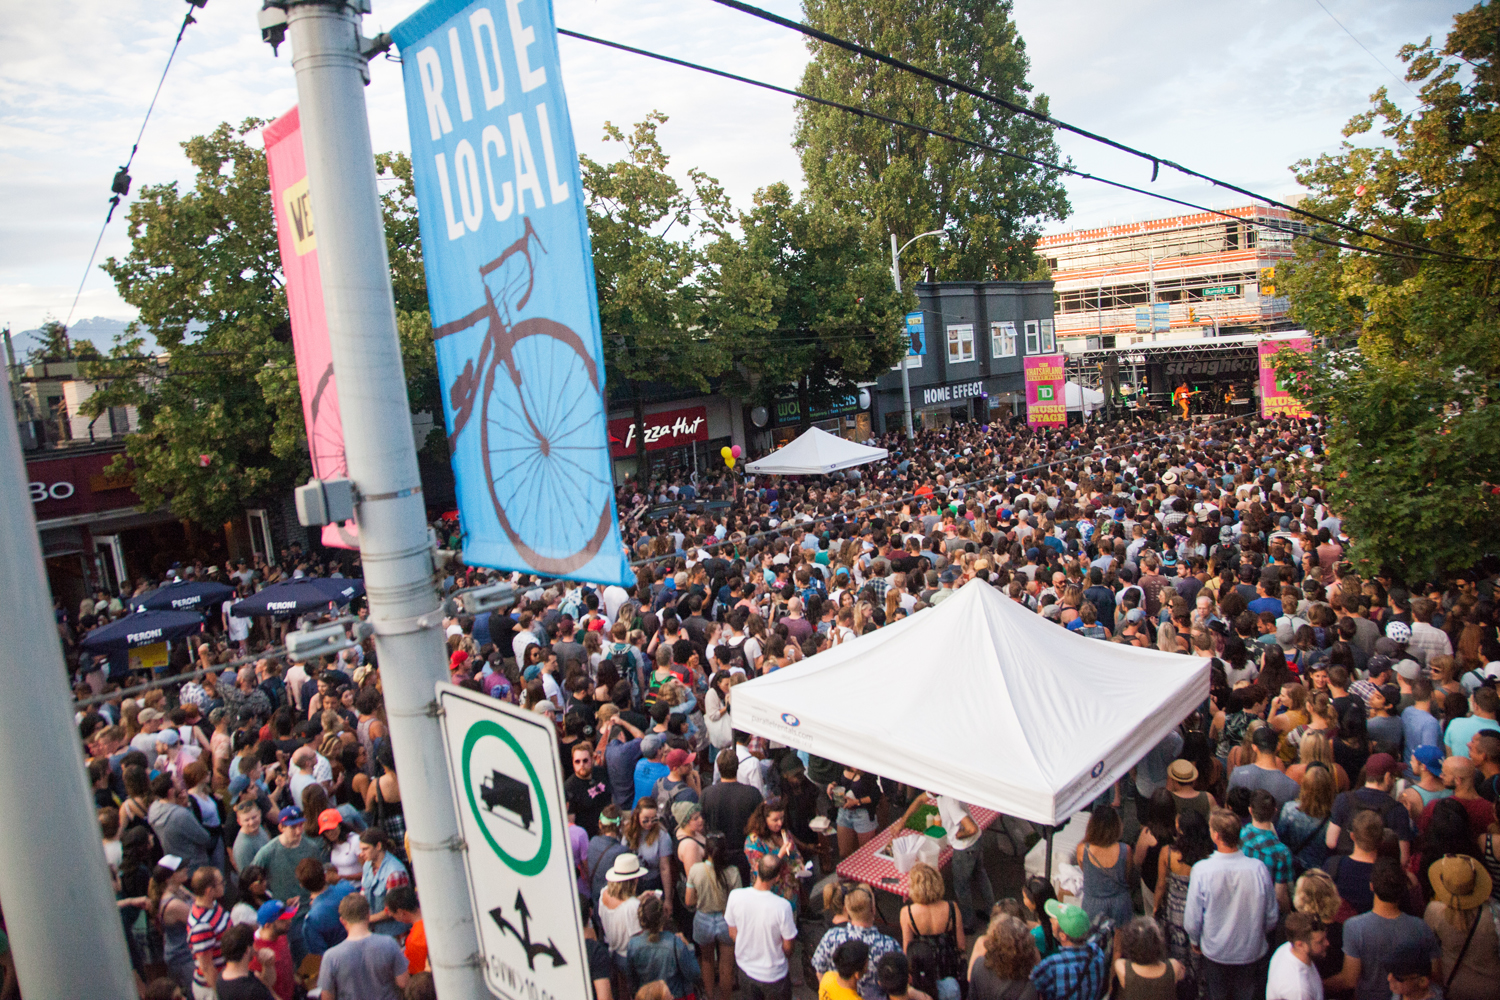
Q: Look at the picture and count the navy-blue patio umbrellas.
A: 3